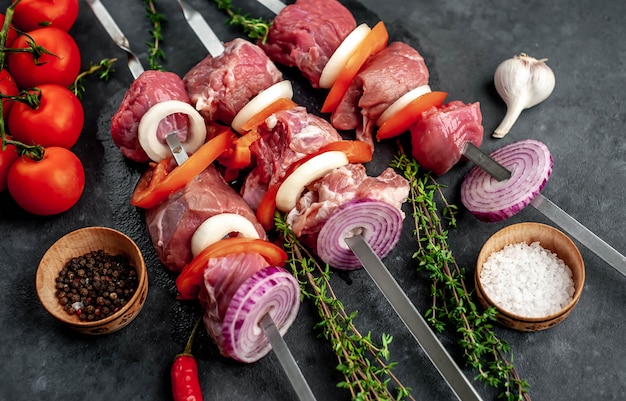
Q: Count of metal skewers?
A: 3